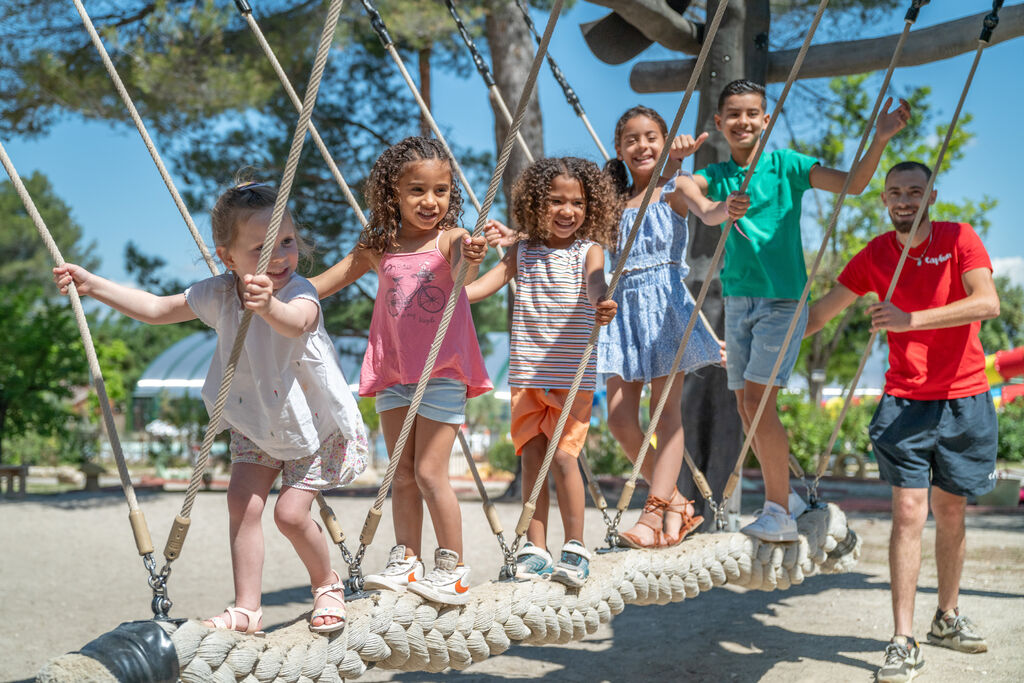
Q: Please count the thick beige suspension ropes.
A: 12